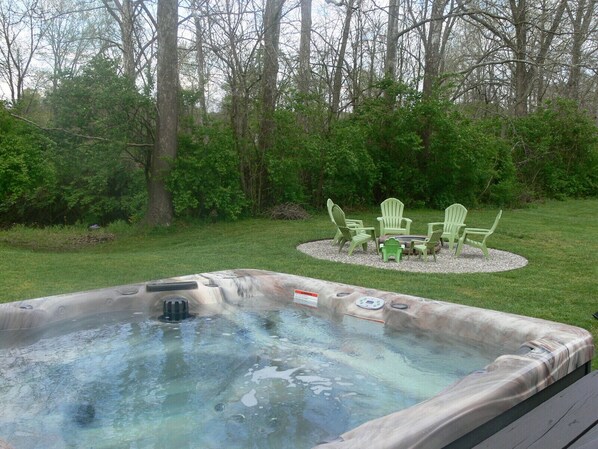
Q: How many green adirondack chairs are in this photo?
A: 7